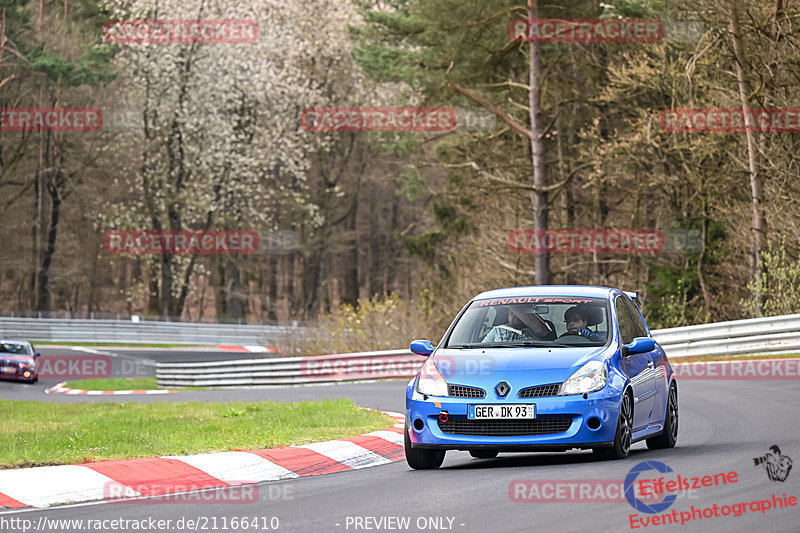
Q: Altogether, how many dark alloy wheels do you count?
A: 2